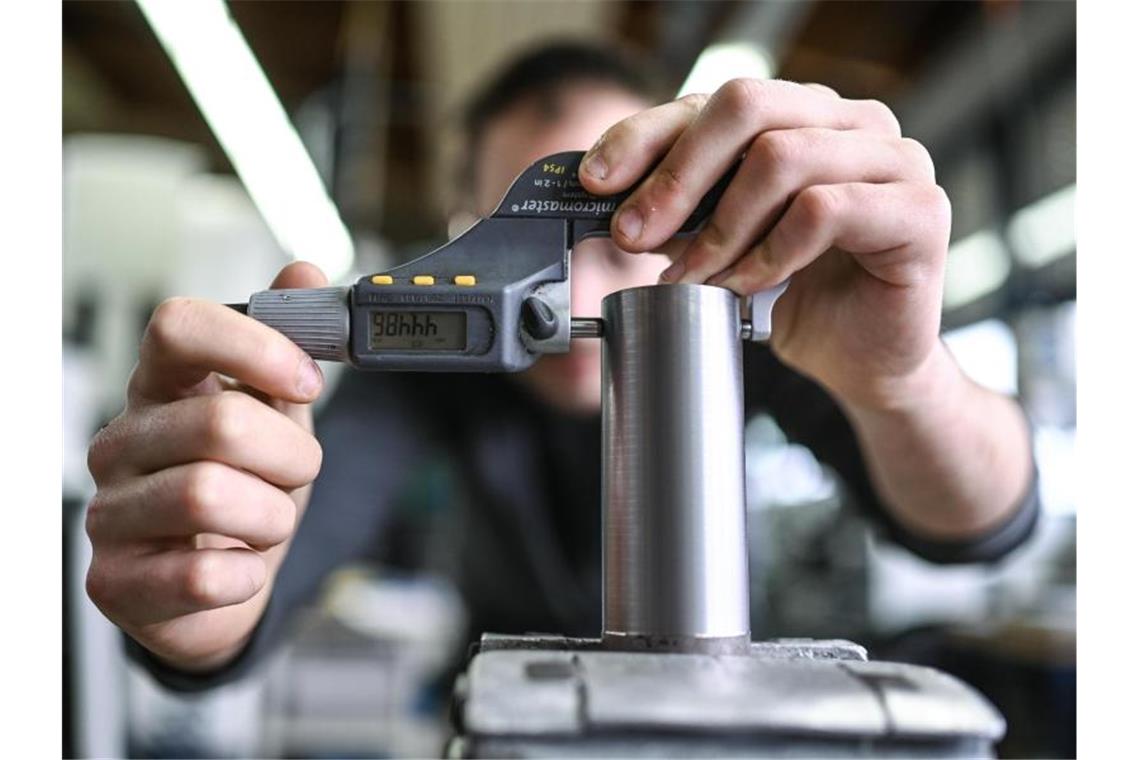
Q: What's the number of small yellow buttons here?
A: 3